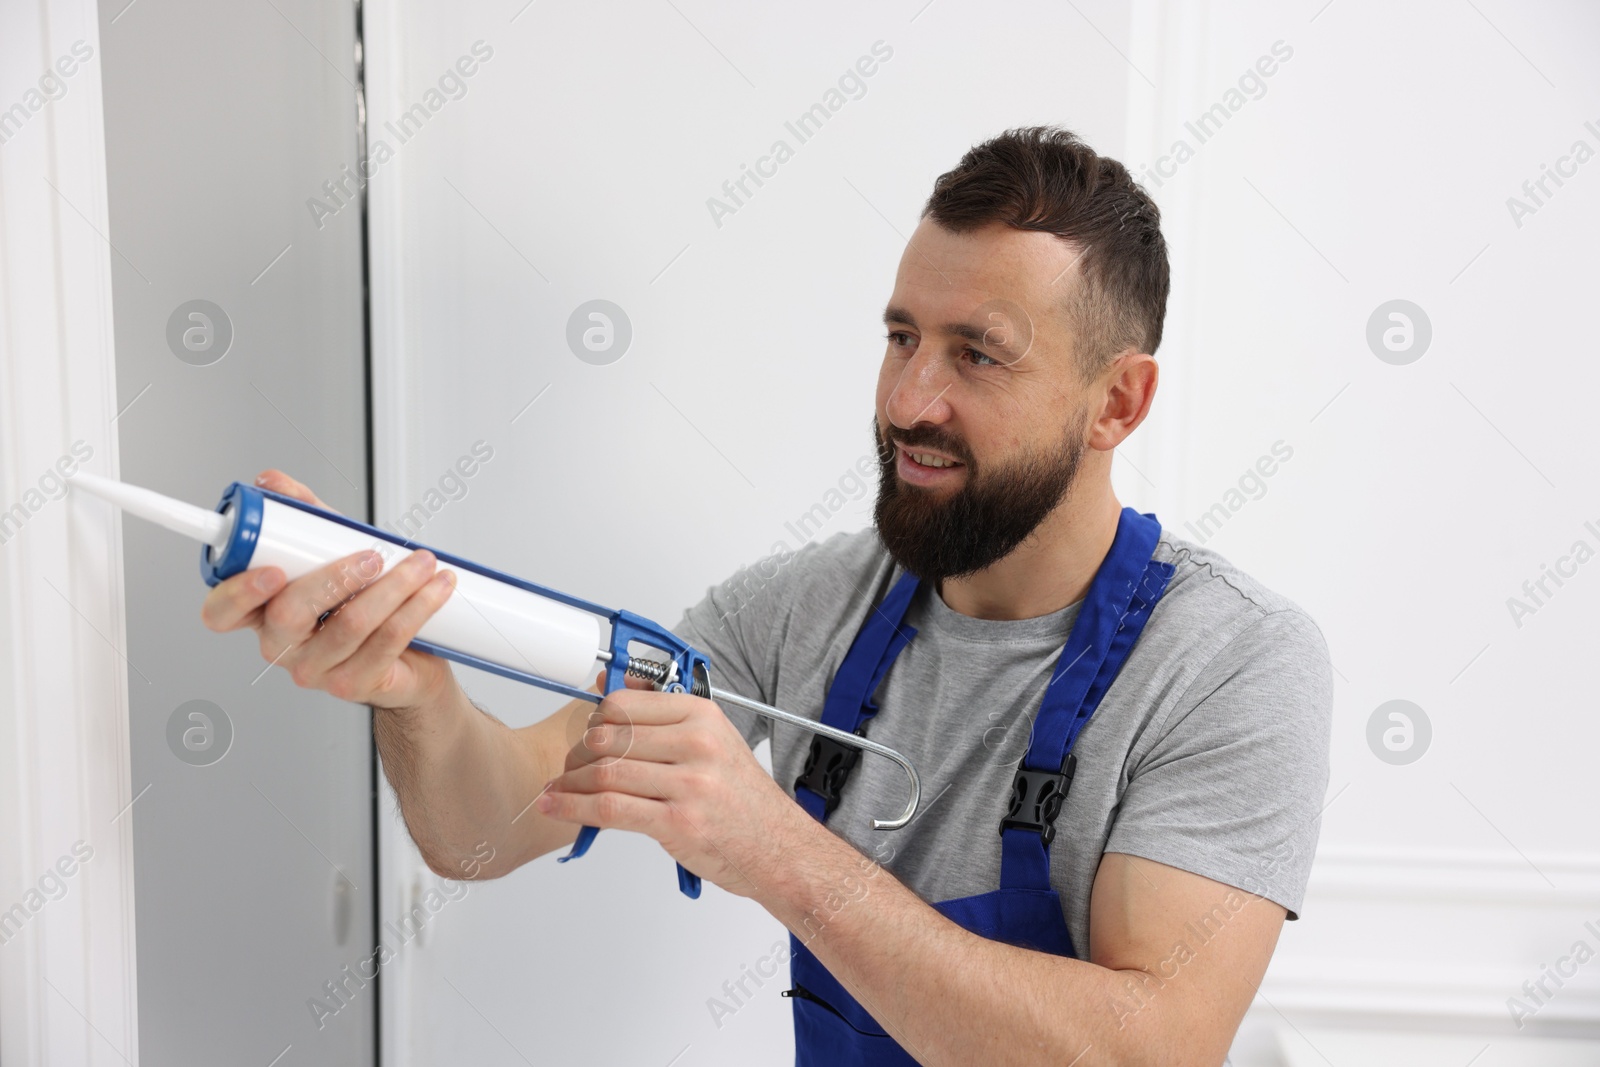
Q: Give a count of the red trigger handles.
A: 0